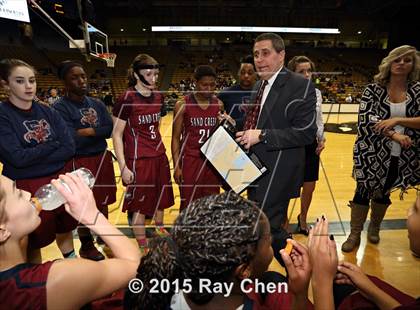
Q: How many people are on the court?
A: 11